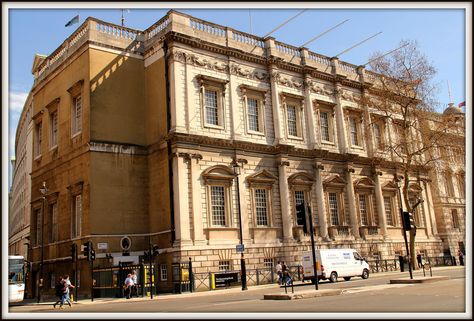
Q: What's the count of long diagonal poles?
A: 4